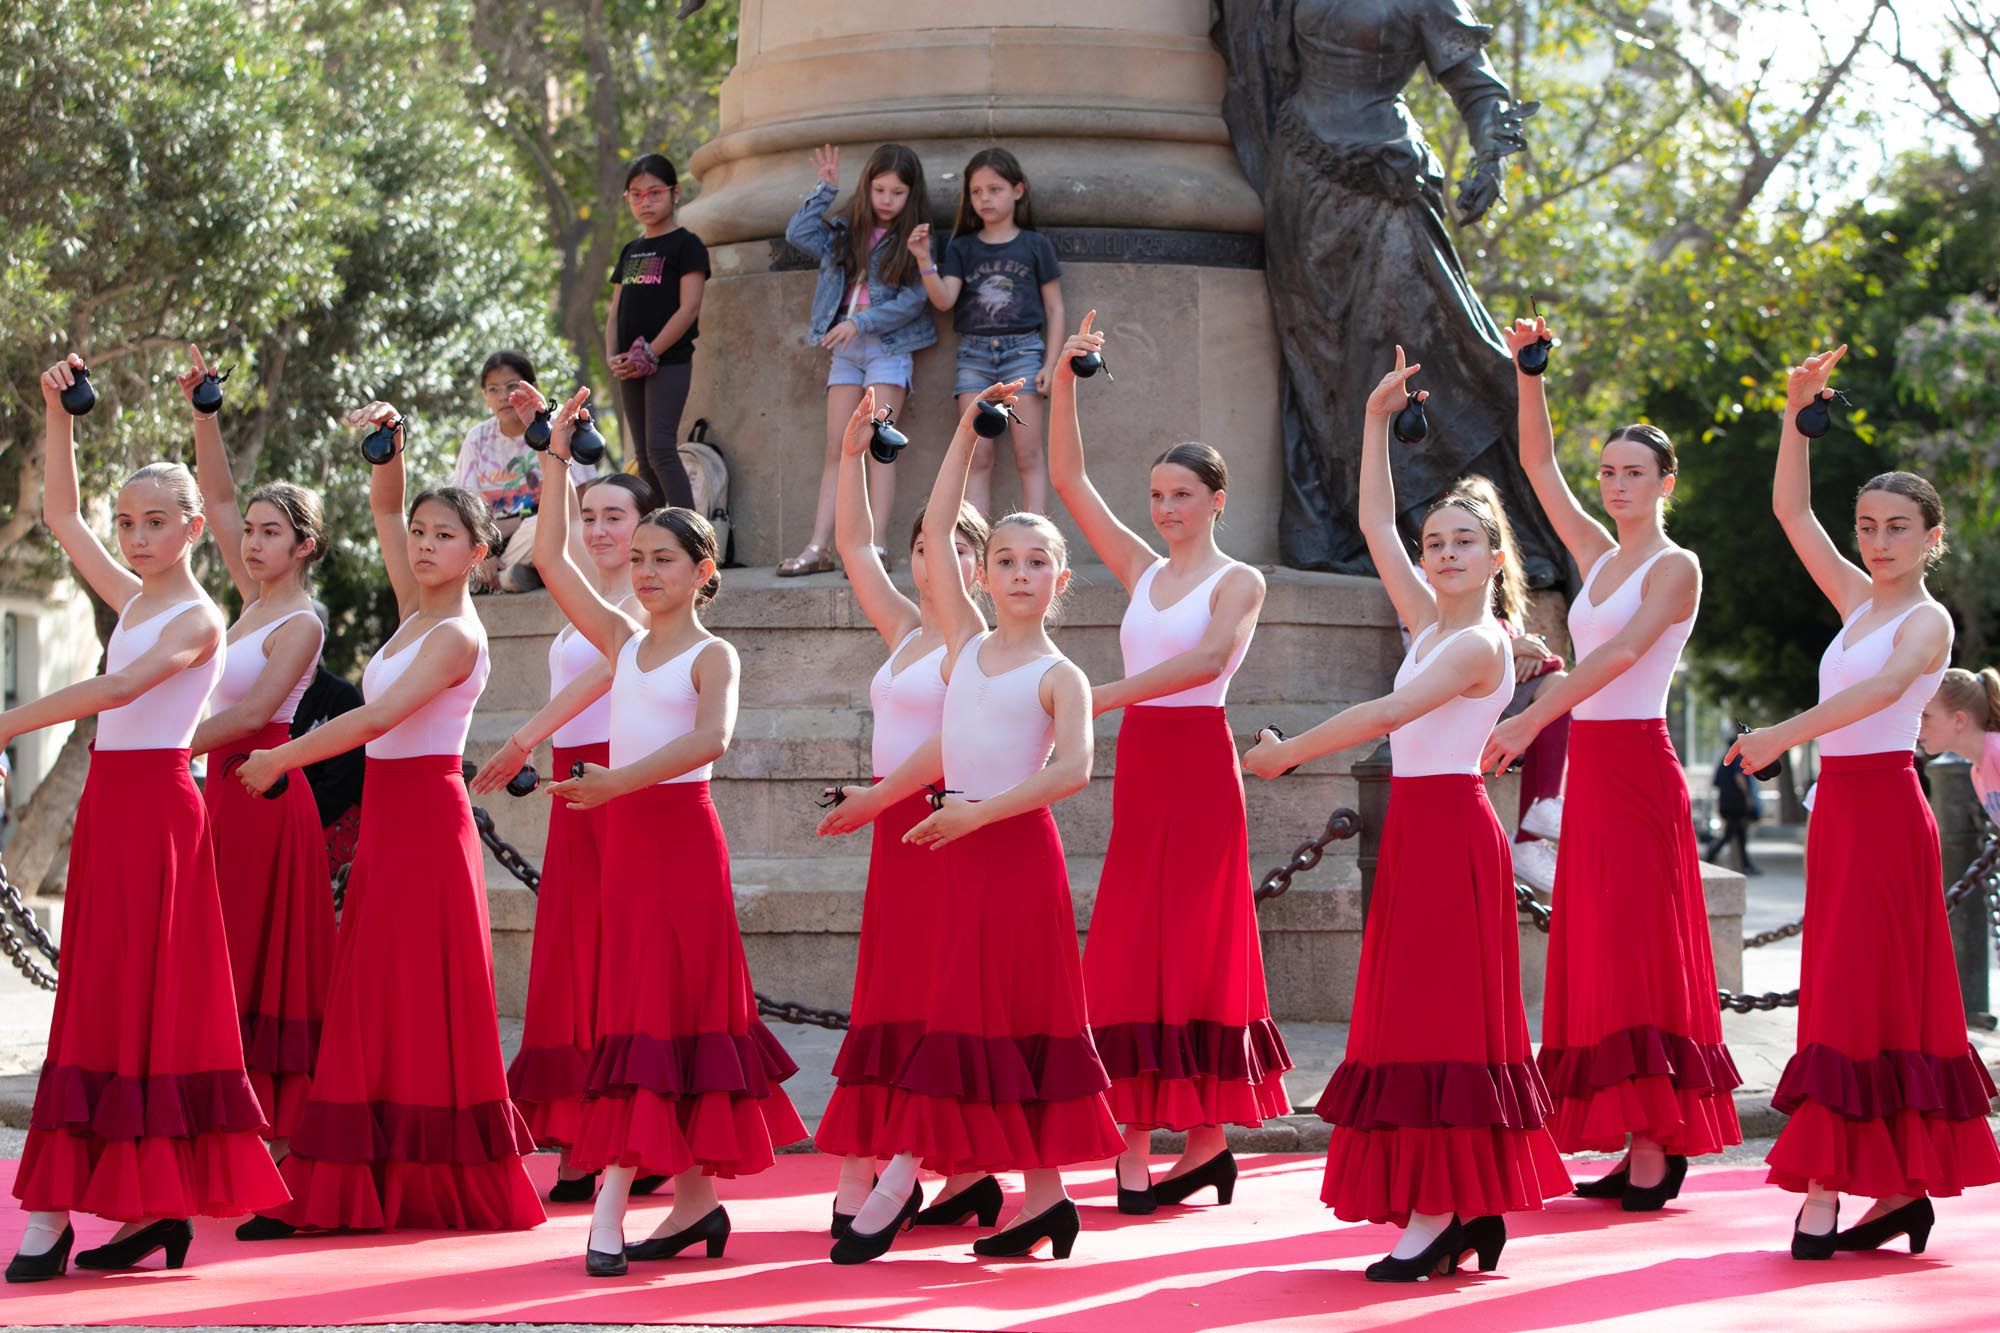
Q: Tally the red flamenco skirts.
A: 11